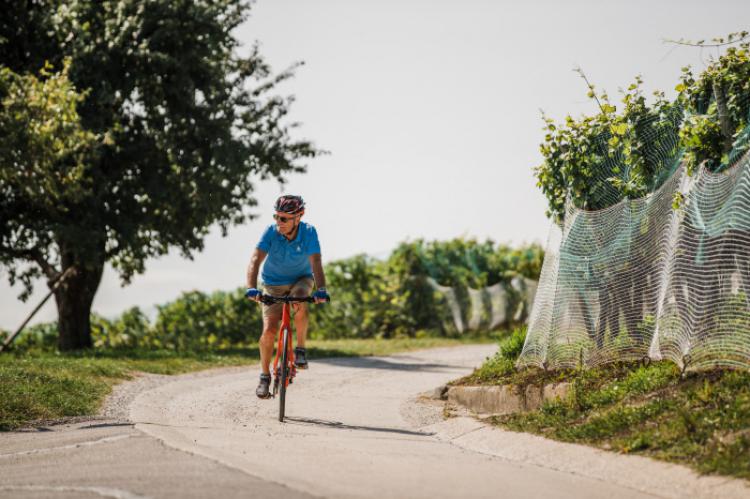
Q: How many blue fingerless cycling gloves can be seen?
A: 2